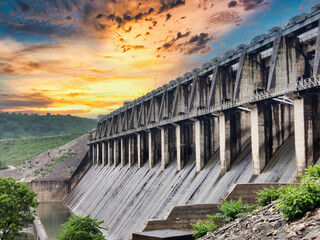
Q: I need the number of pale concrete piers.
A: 15